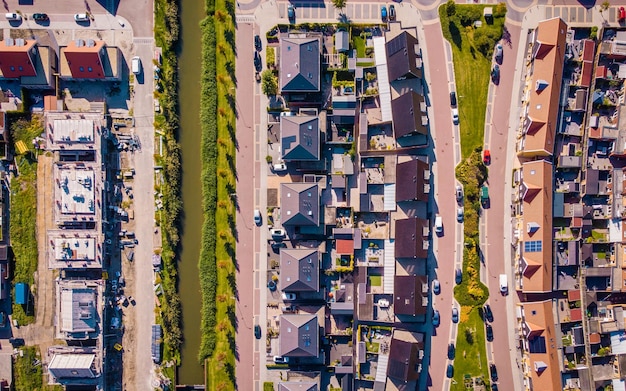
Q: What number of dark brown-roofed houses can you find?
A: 6